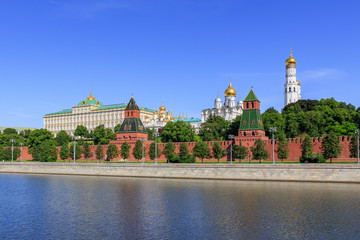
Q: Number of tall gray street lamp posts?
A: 8